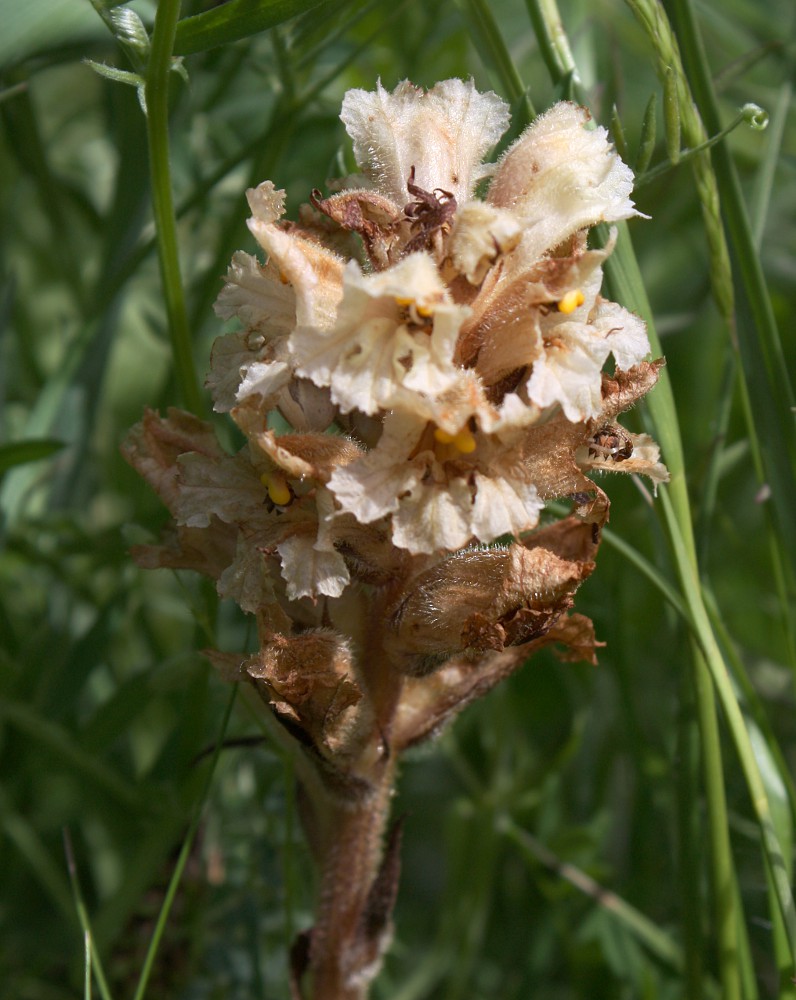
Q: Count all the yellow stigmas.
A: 4